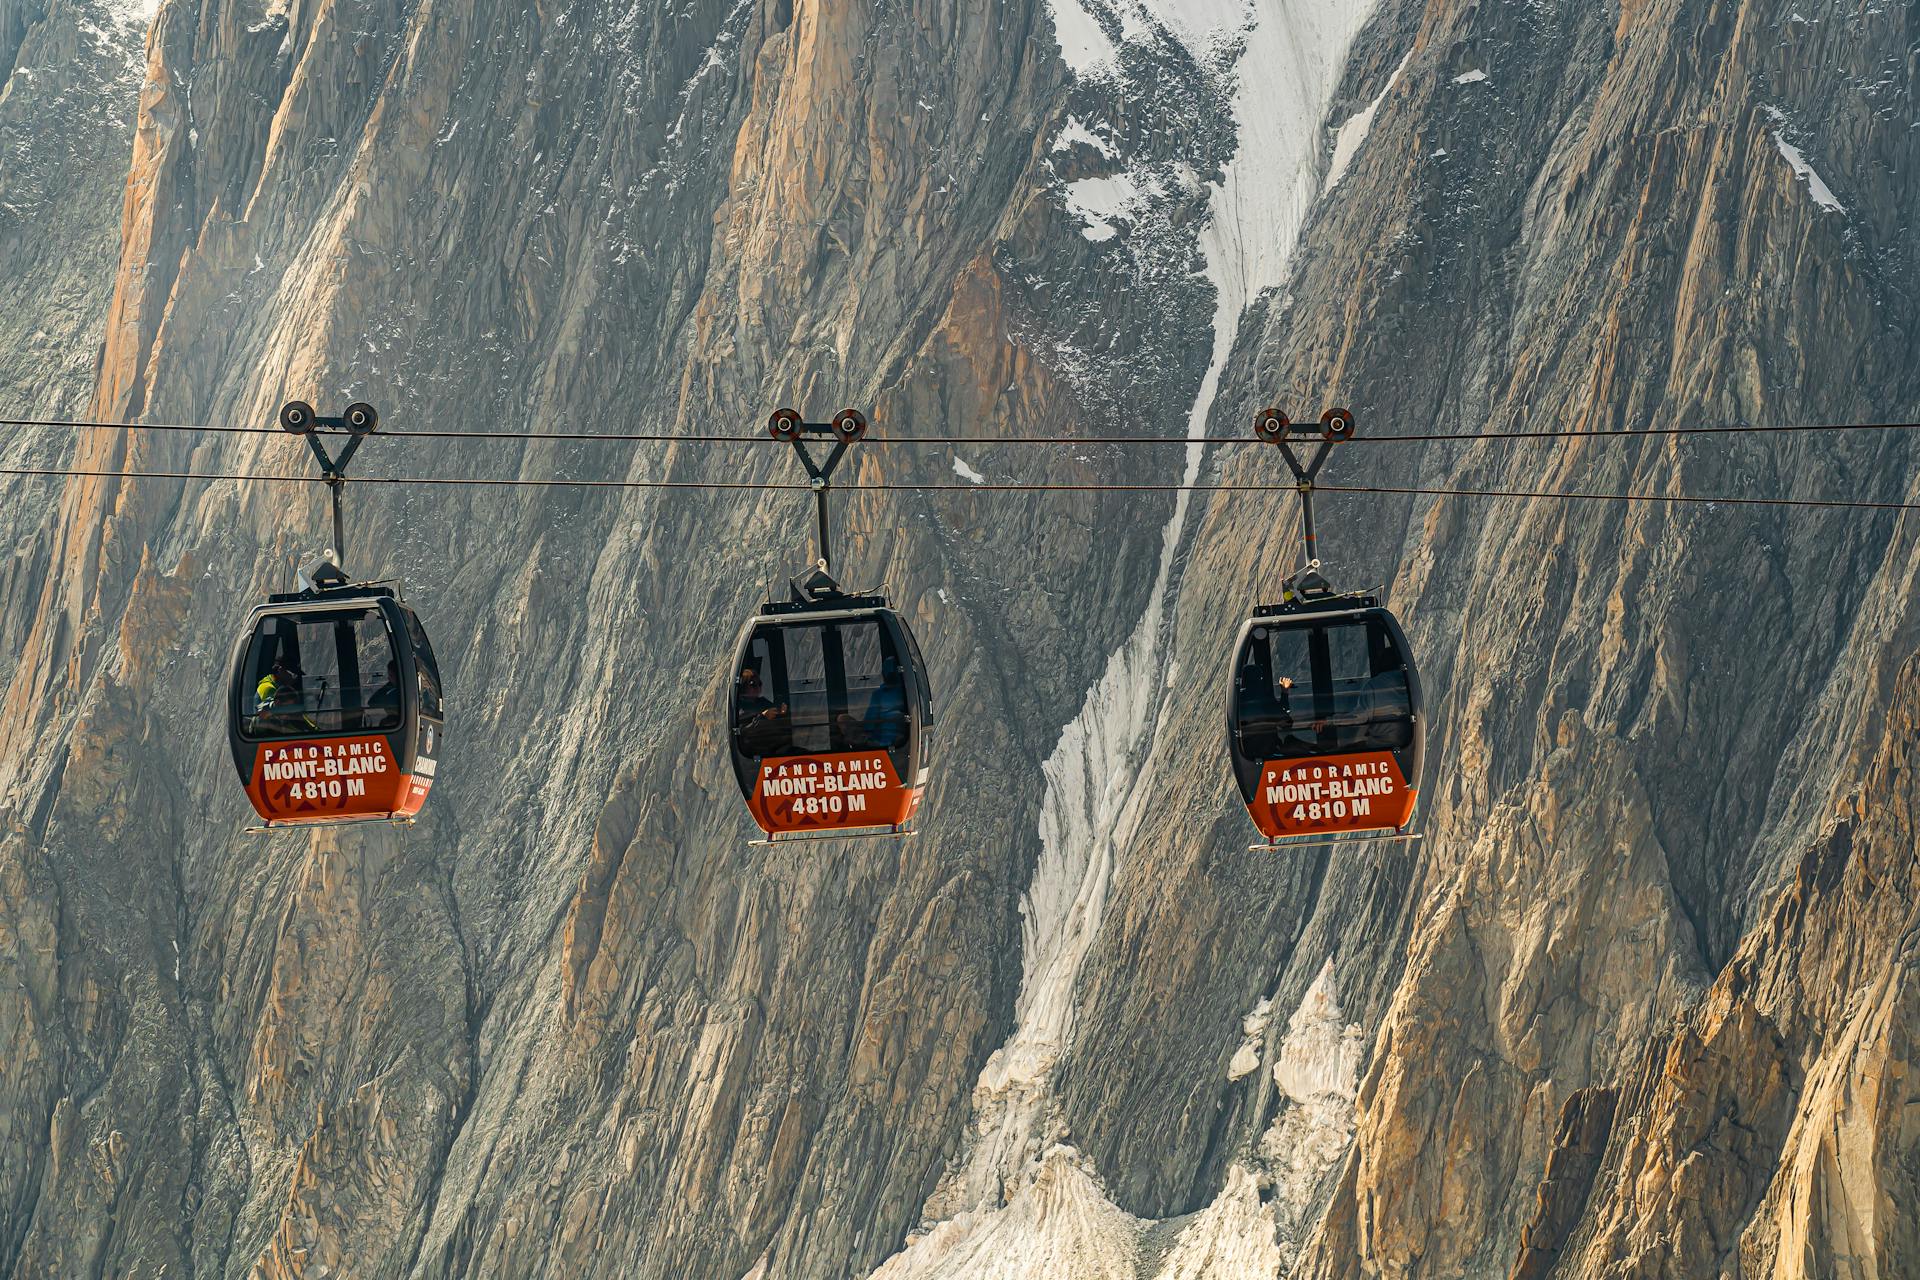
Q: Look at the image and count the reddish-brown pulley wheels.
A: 4